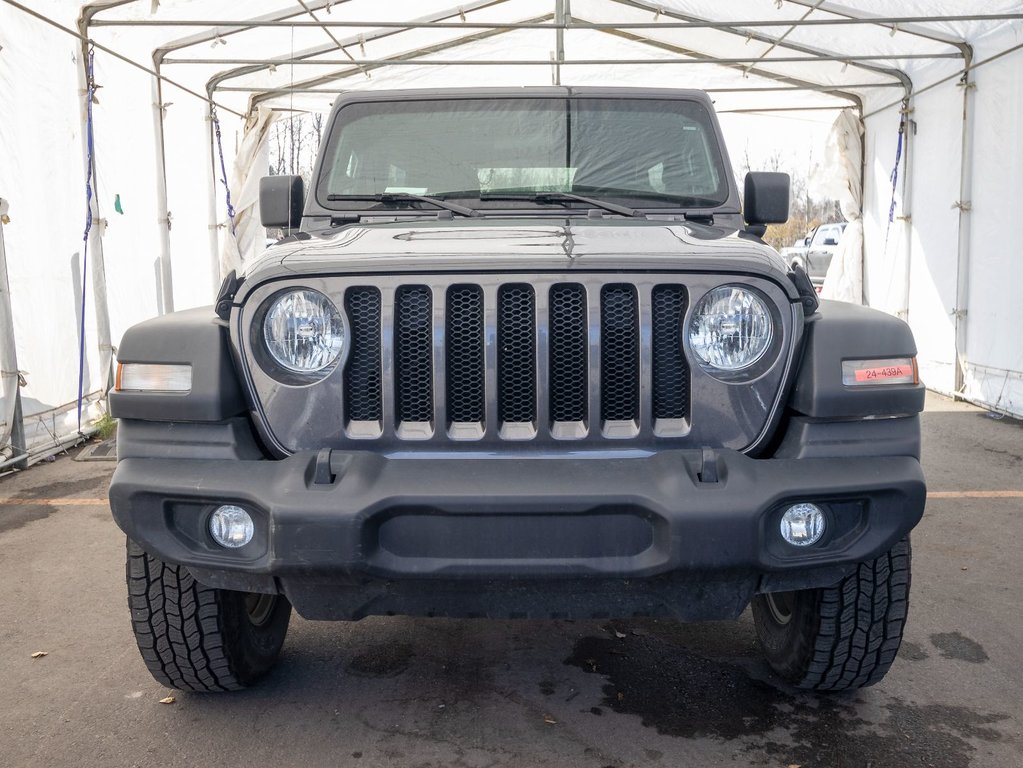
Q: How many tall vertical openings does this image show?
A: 7